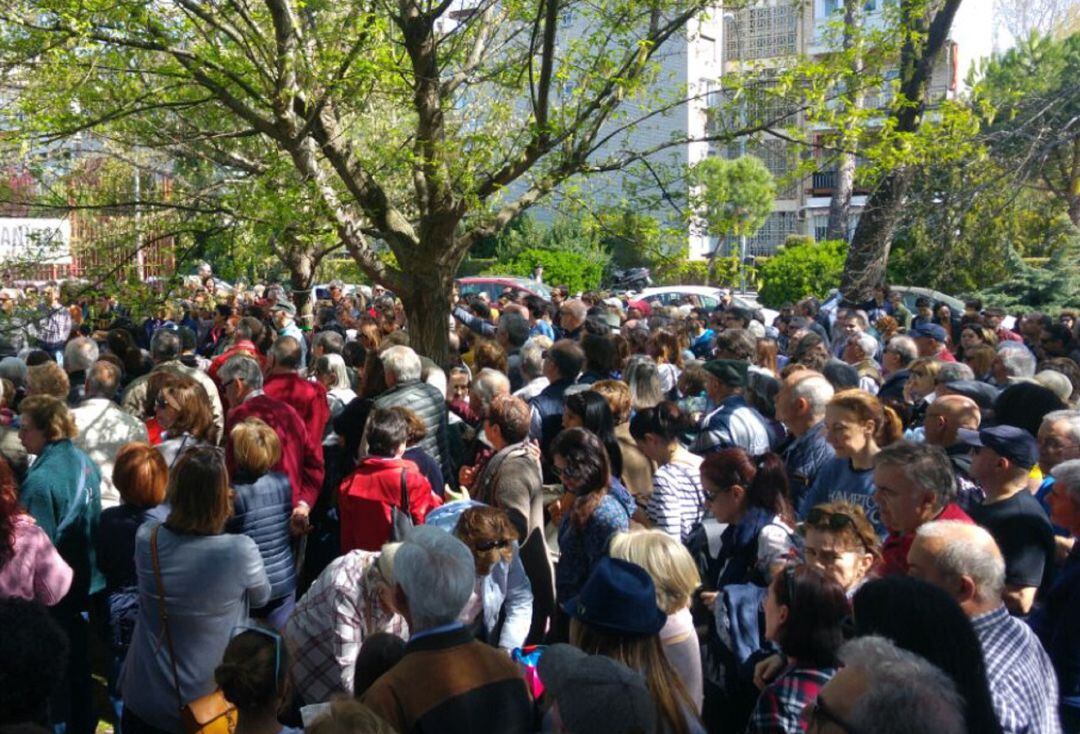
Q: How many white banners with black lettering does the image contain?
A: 1